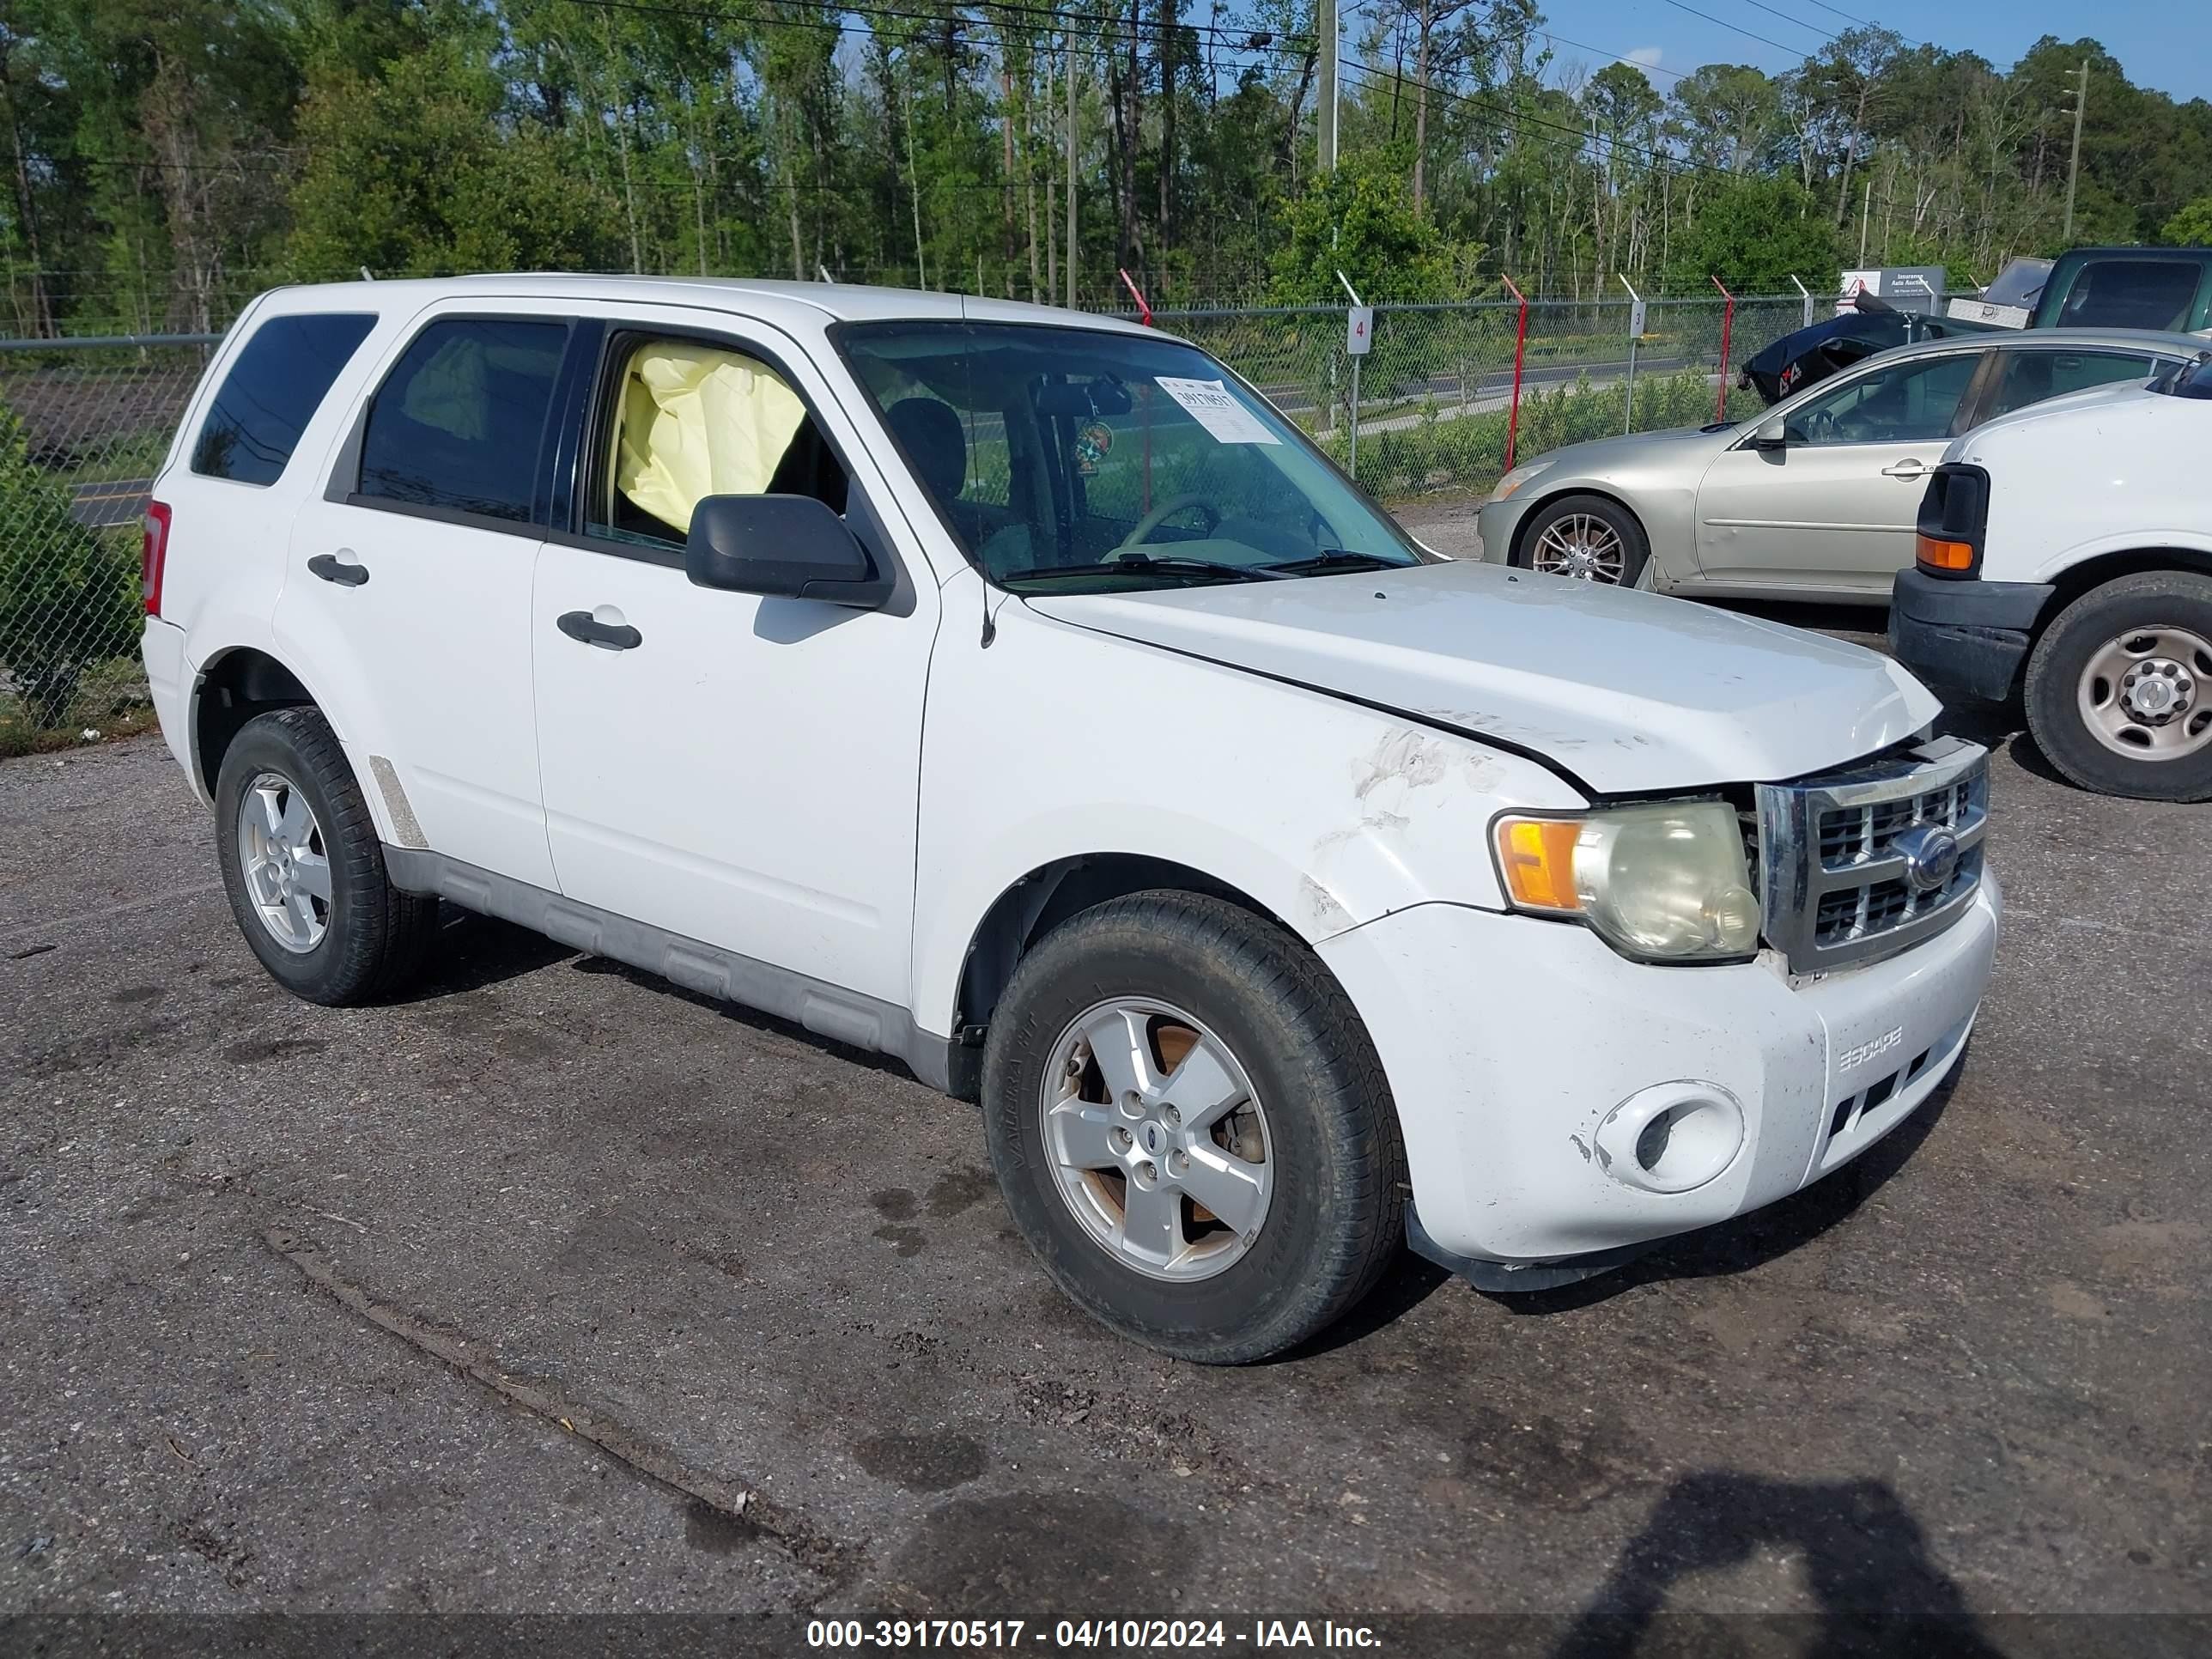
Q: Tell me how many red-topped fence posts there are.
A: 3